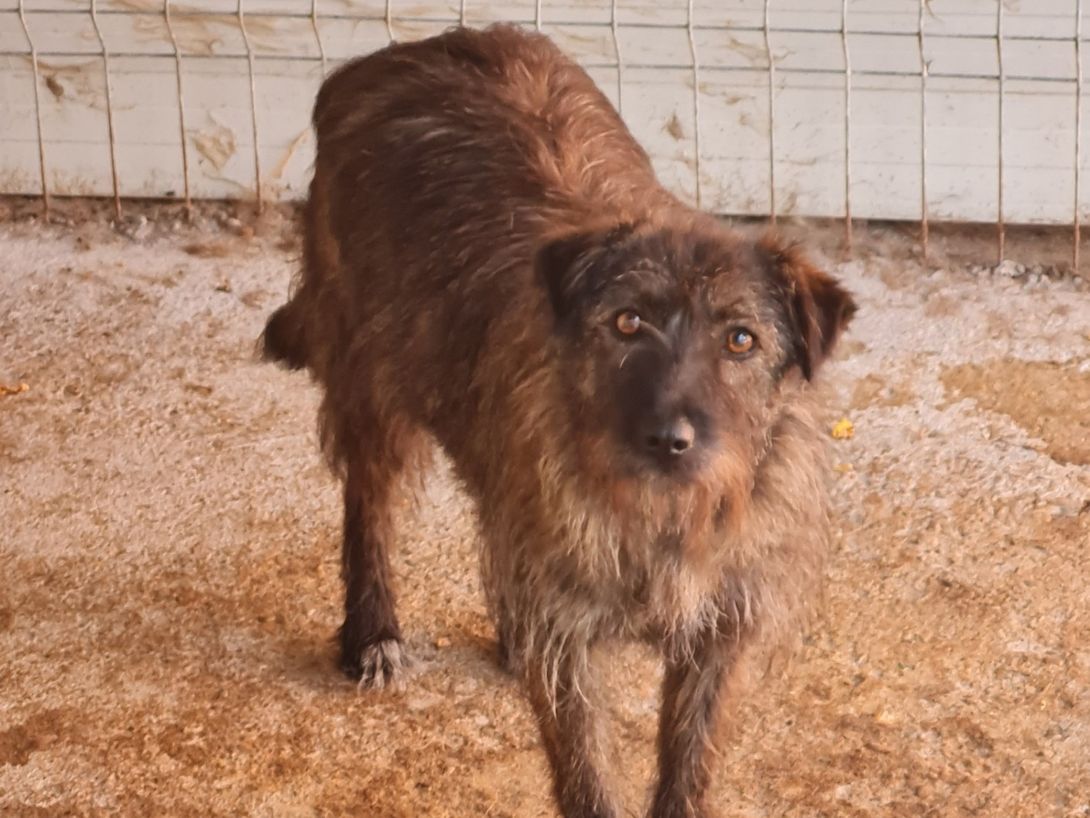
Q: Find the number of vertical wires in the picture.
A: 15